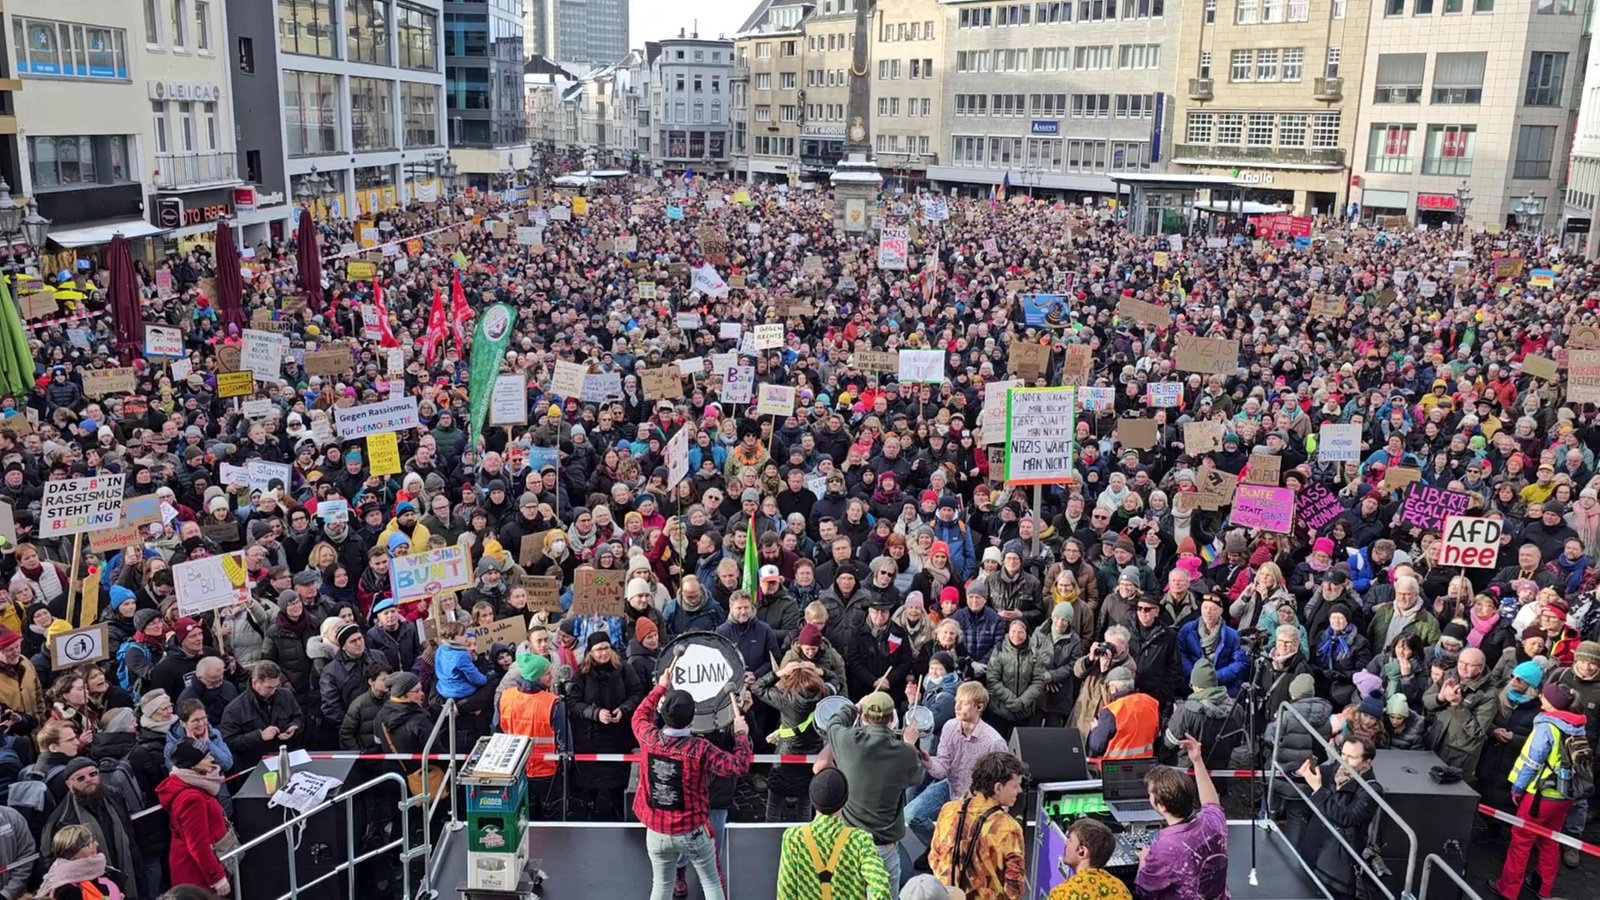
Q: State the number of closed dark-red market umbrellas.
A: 3